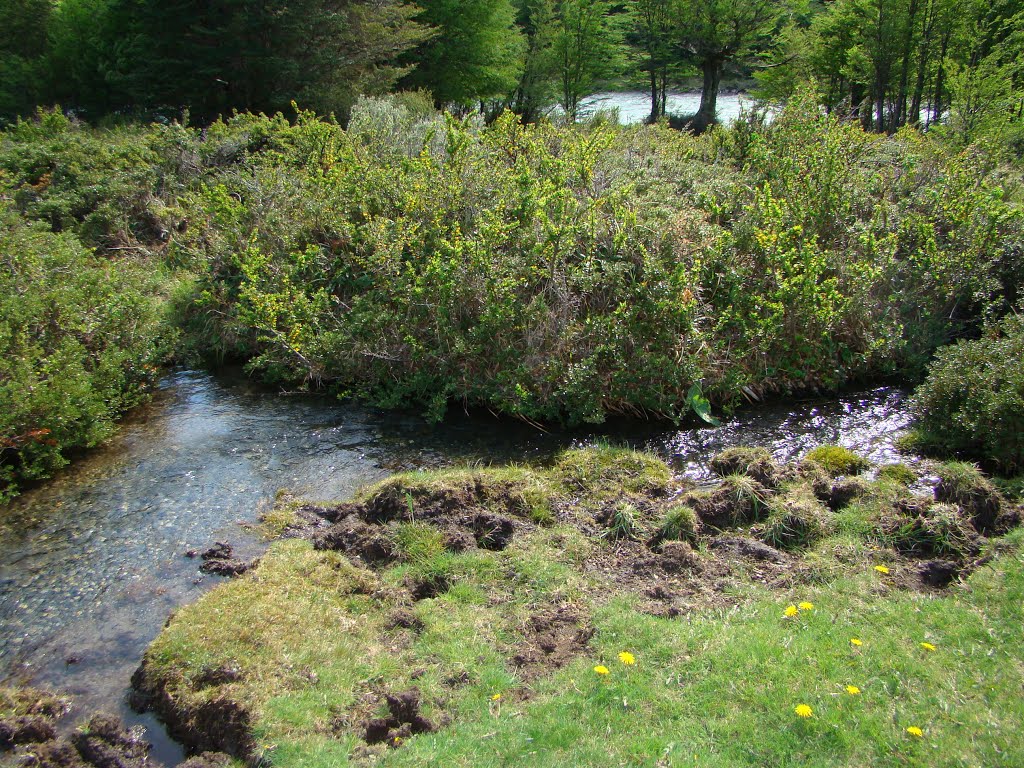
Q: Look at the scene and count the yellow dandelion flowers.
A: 11